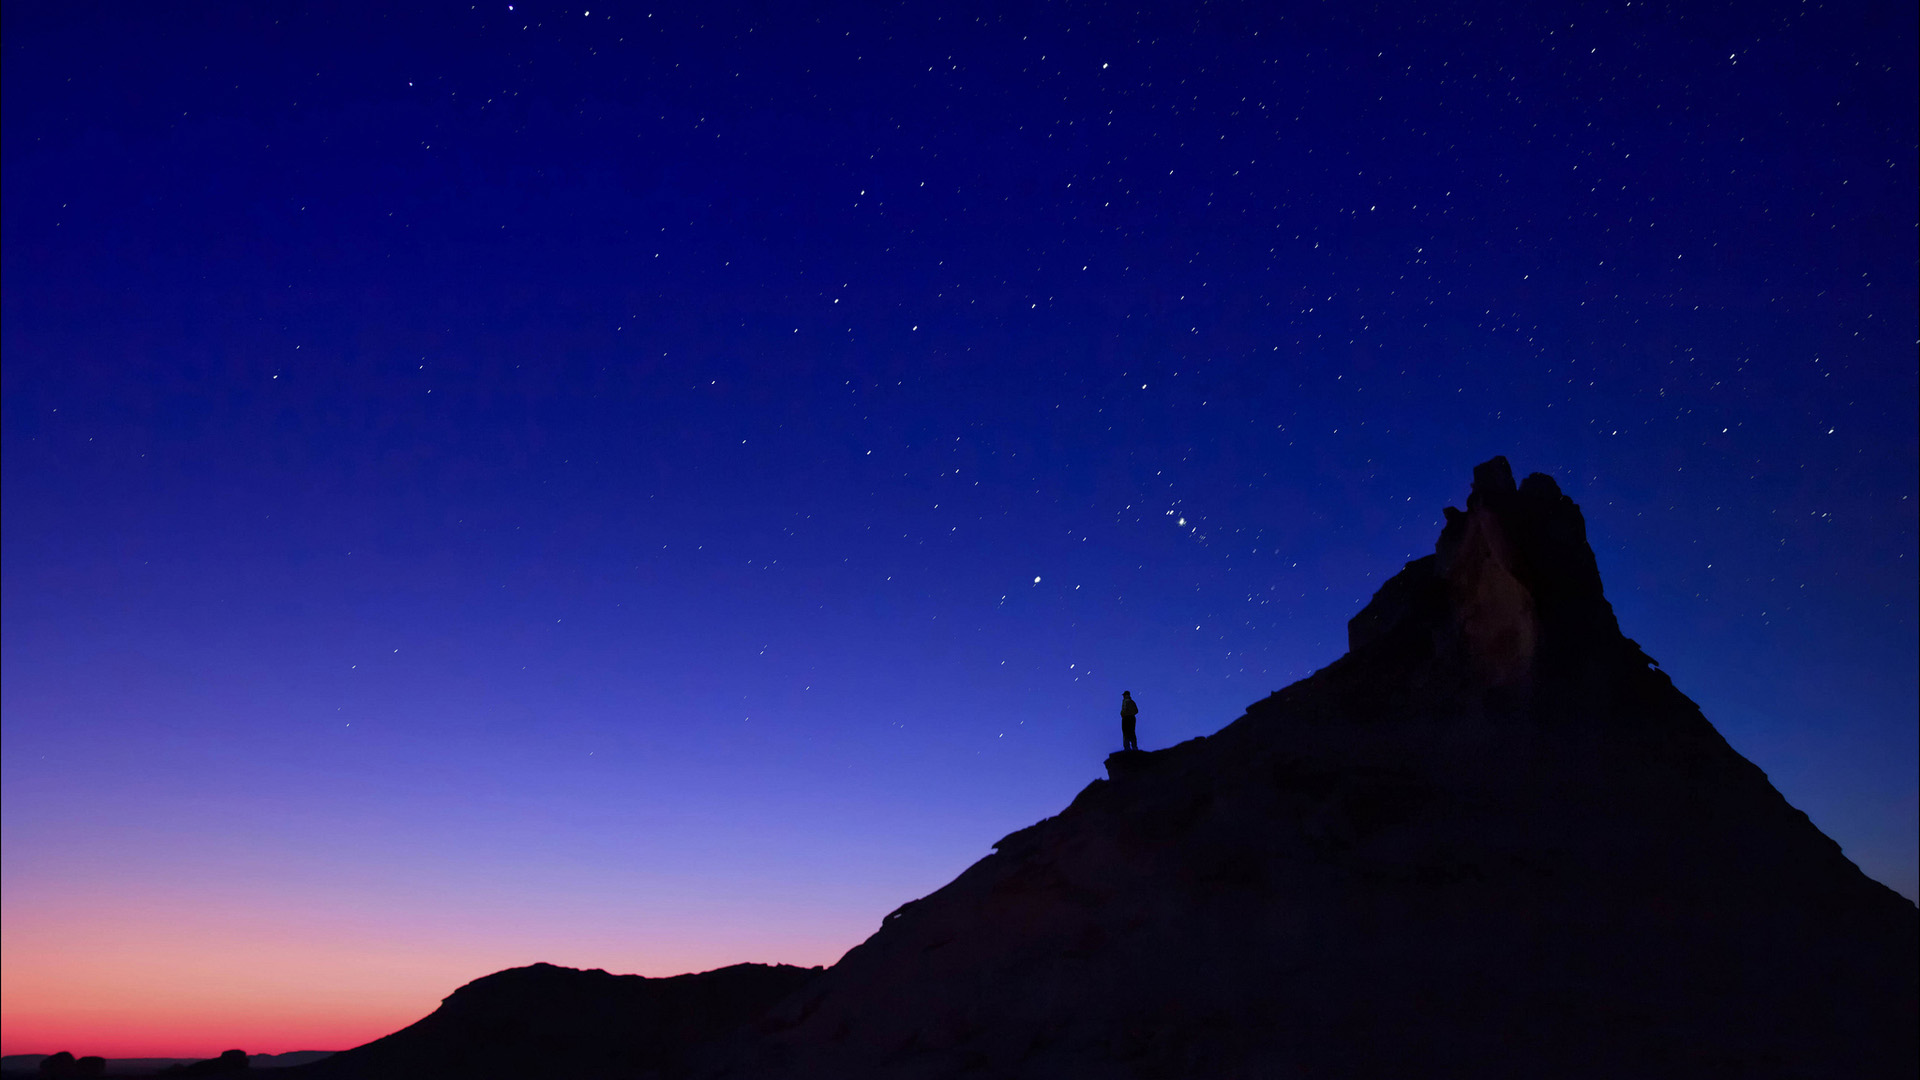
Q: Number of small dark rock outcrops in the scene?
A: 3